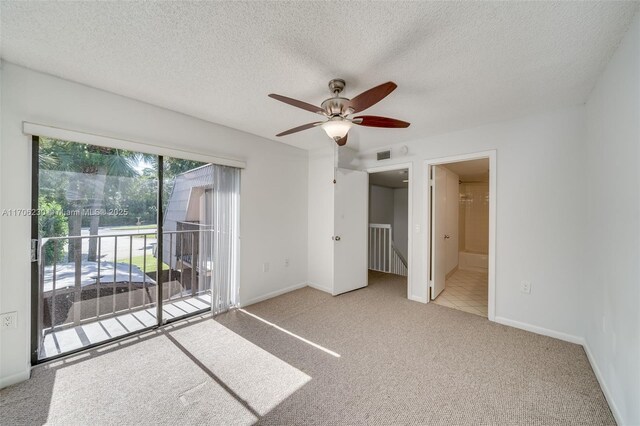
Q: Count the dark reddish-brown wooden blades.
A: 5